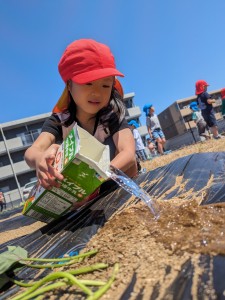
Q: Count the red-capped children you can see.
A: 3